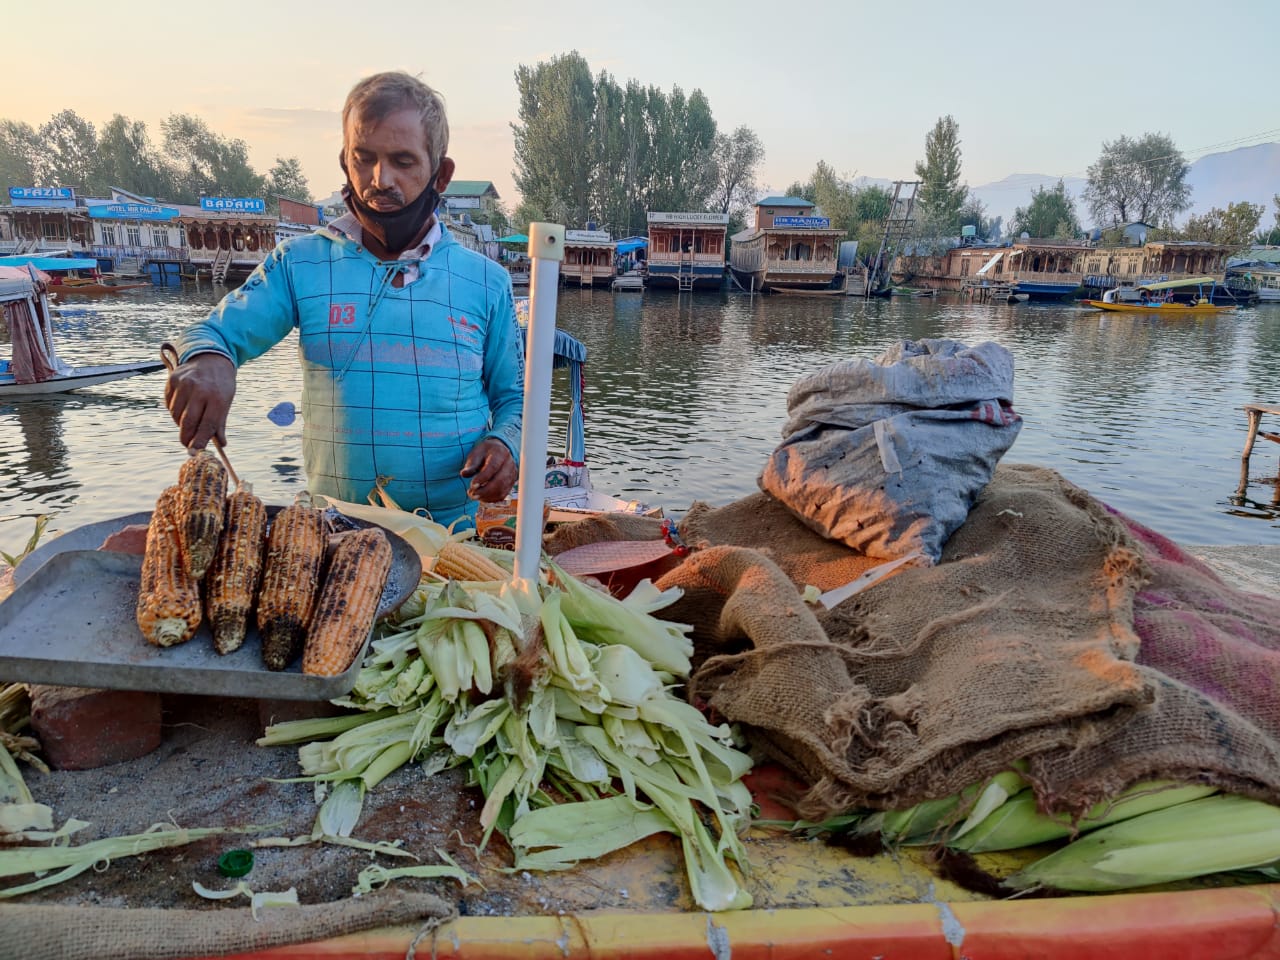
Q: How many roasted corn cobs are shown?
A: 5